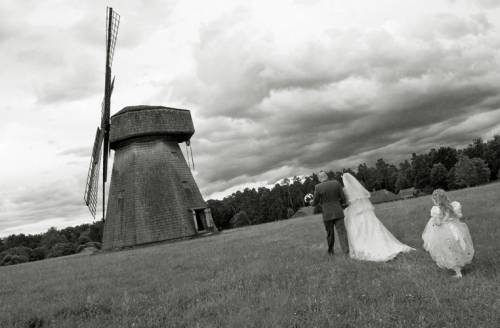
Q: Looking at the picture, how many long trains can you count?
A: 1